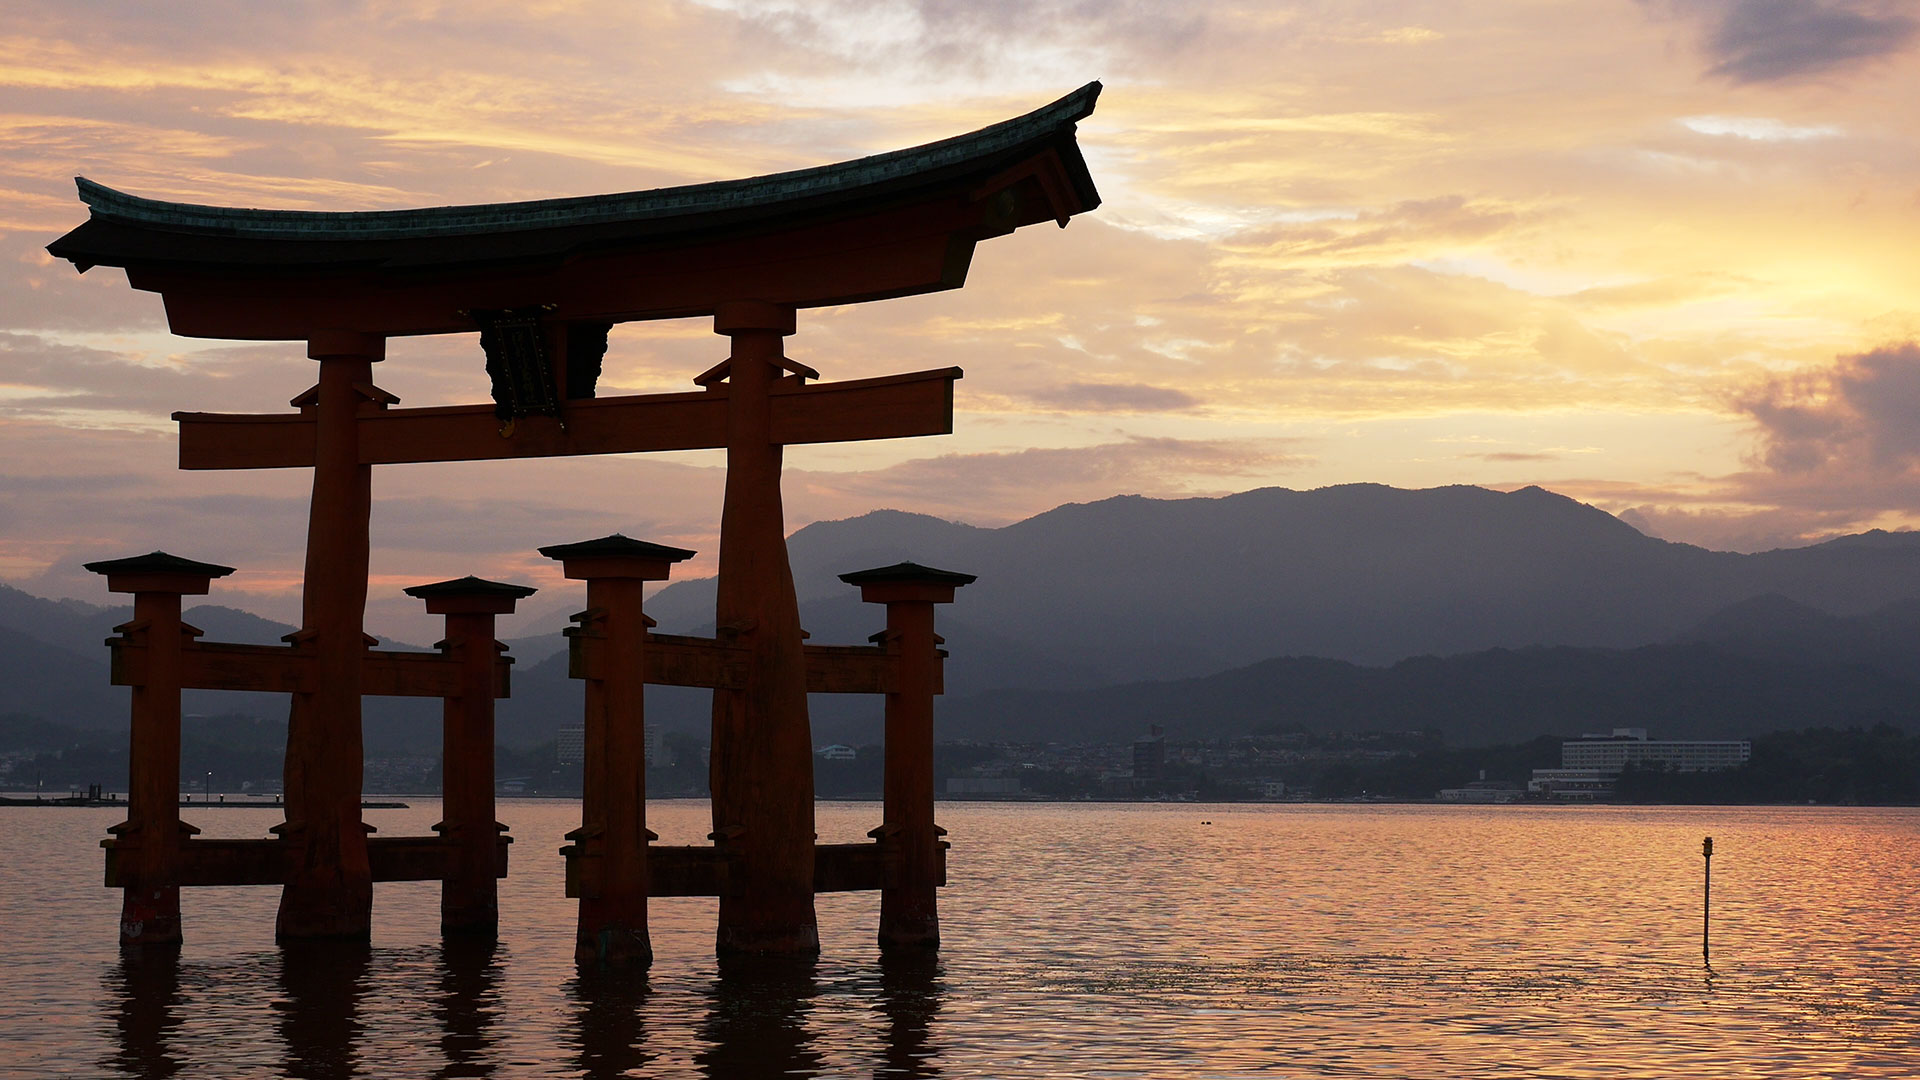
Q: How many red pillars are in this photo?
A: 6